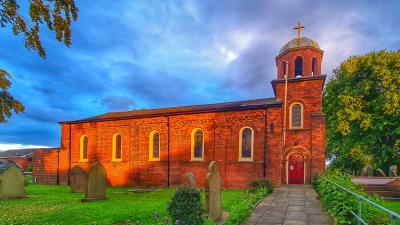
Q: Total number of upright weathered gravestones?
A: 5